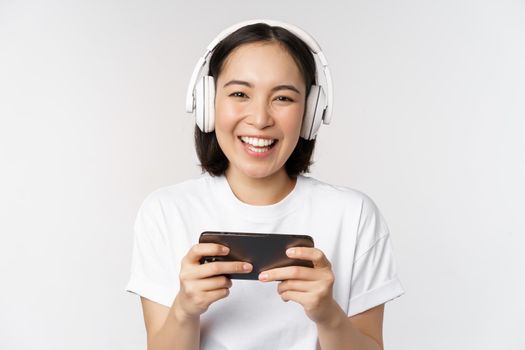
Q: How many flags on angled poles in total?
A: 0